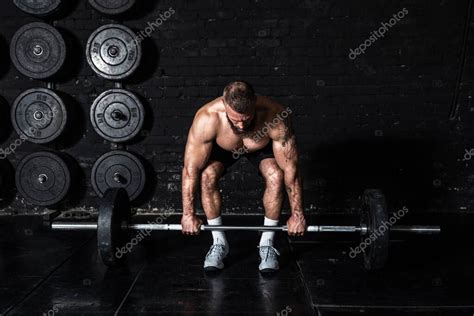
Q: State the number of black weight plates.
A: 10